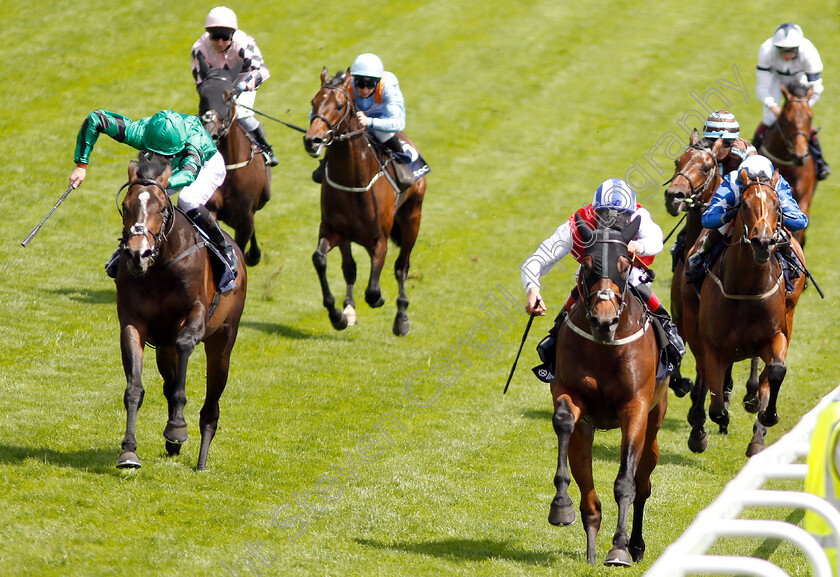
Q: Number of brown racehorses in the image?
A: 7